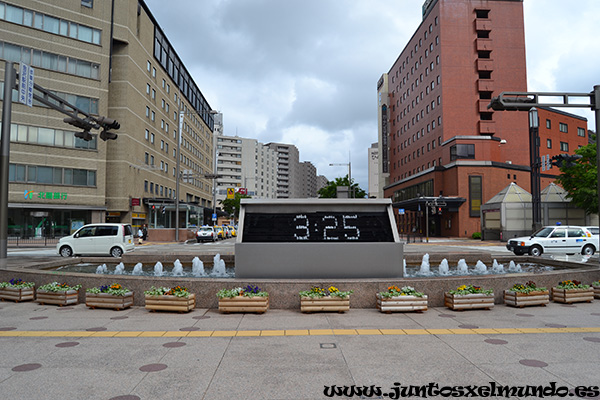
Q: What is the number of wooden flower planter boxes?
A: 11